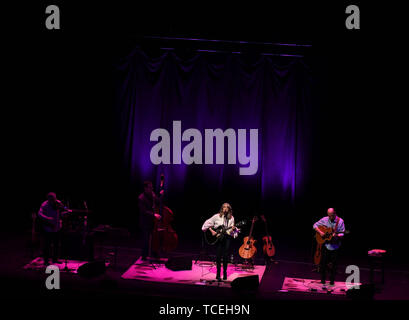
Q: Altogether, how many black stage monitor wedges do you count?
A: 4